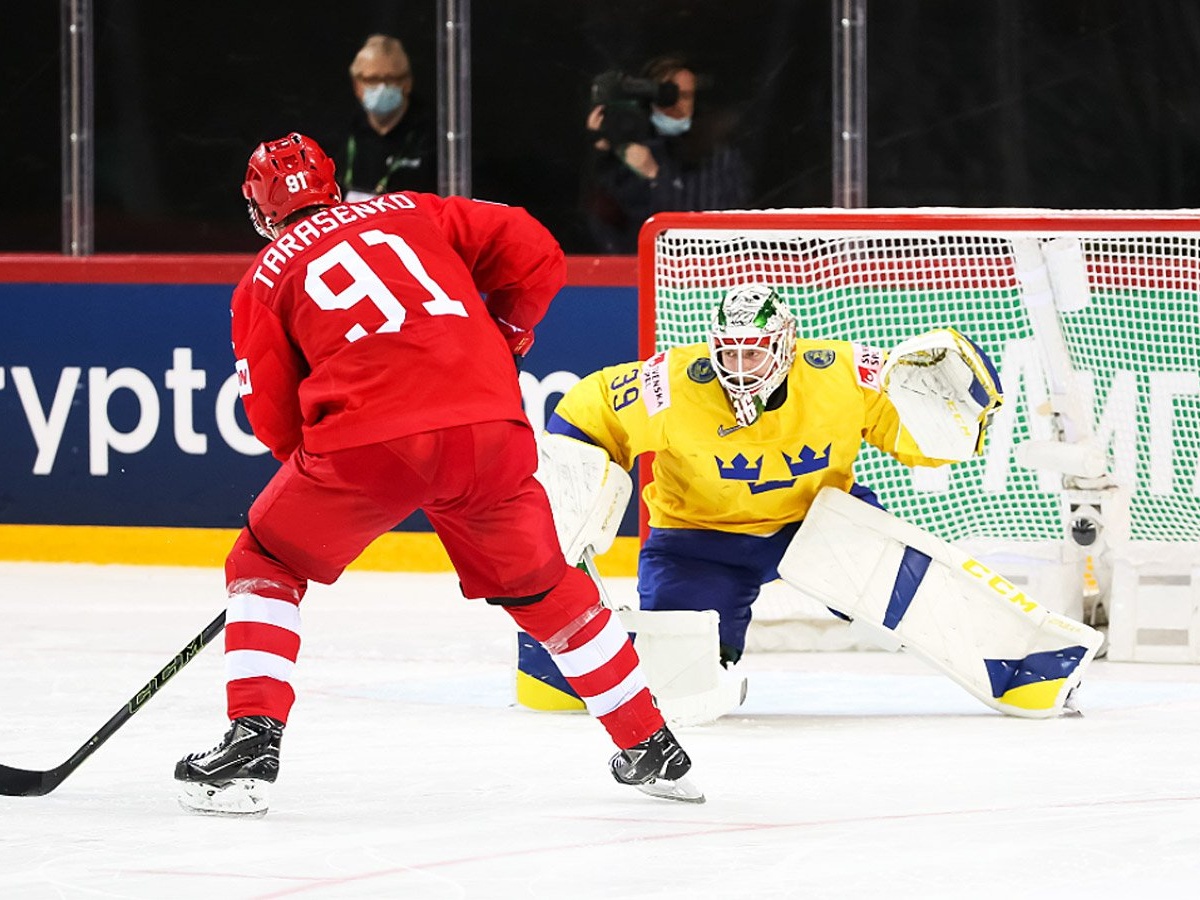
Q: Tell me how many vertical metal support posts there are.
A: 3